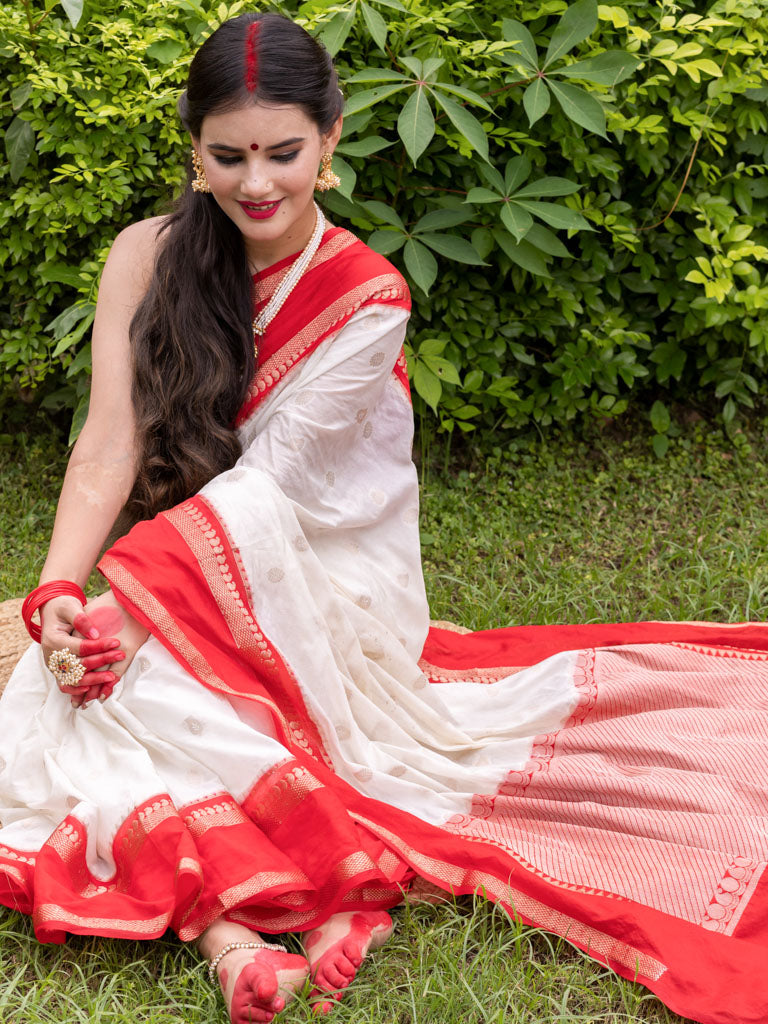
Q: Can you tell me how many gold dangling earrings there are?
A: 2